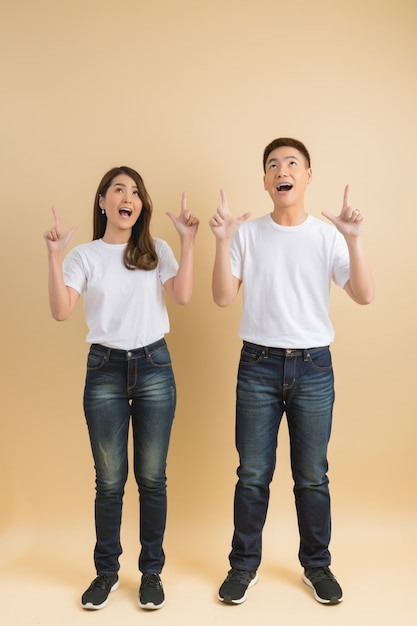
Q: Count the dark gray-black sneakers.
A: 4